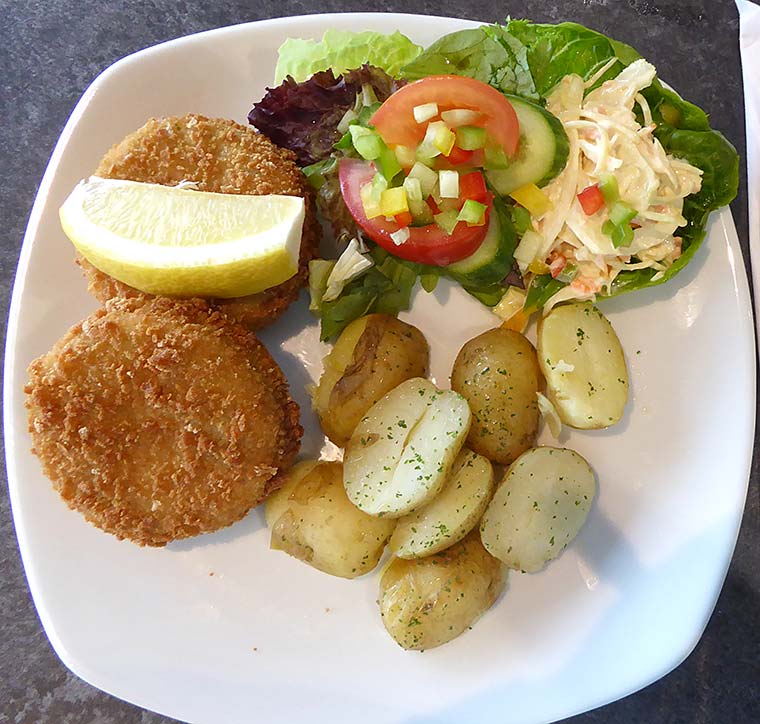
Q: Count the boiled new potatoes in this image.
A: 8